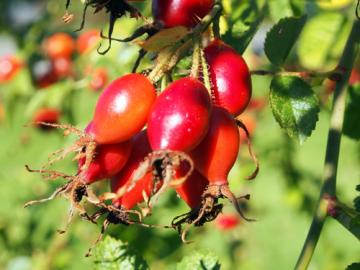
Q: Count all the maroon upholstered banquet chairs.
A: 0